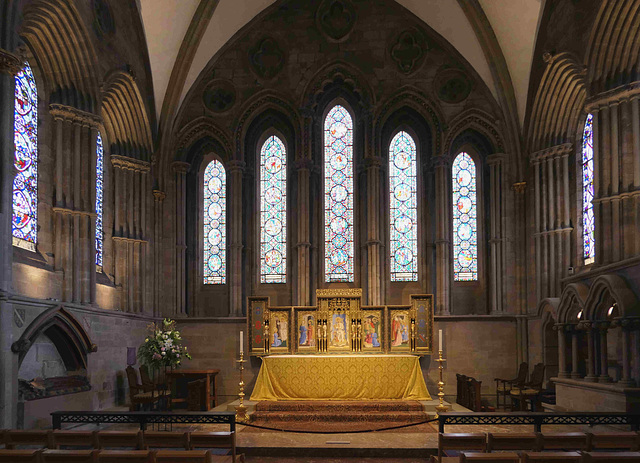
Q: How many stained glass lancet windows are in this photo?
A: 8